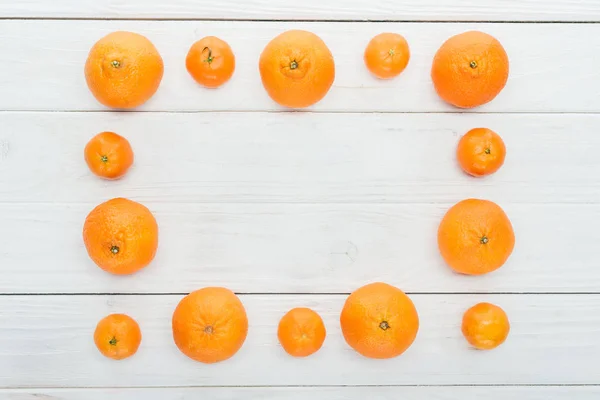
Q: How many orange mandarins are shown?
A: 14